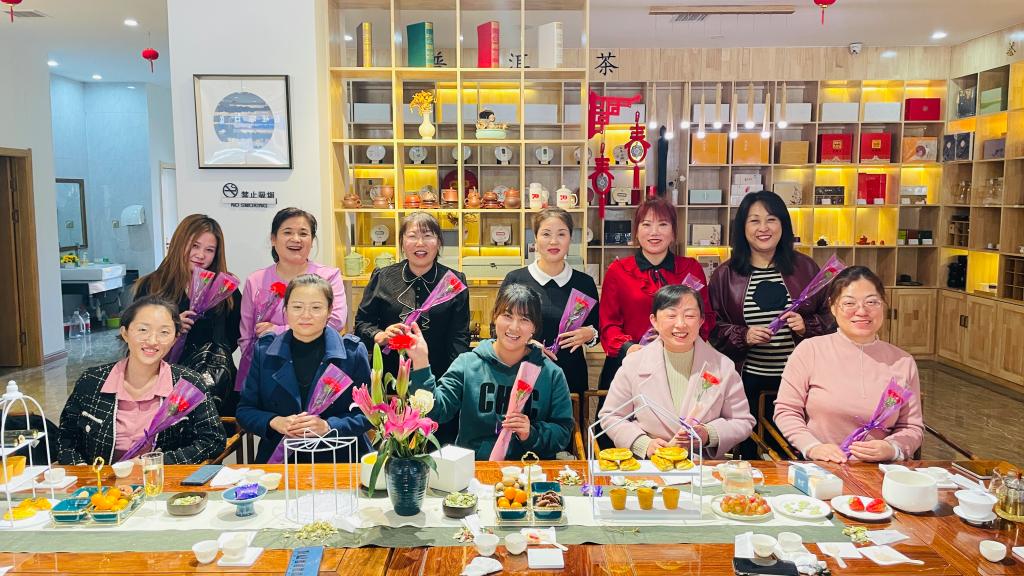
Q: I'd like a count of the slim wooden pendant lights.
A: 9